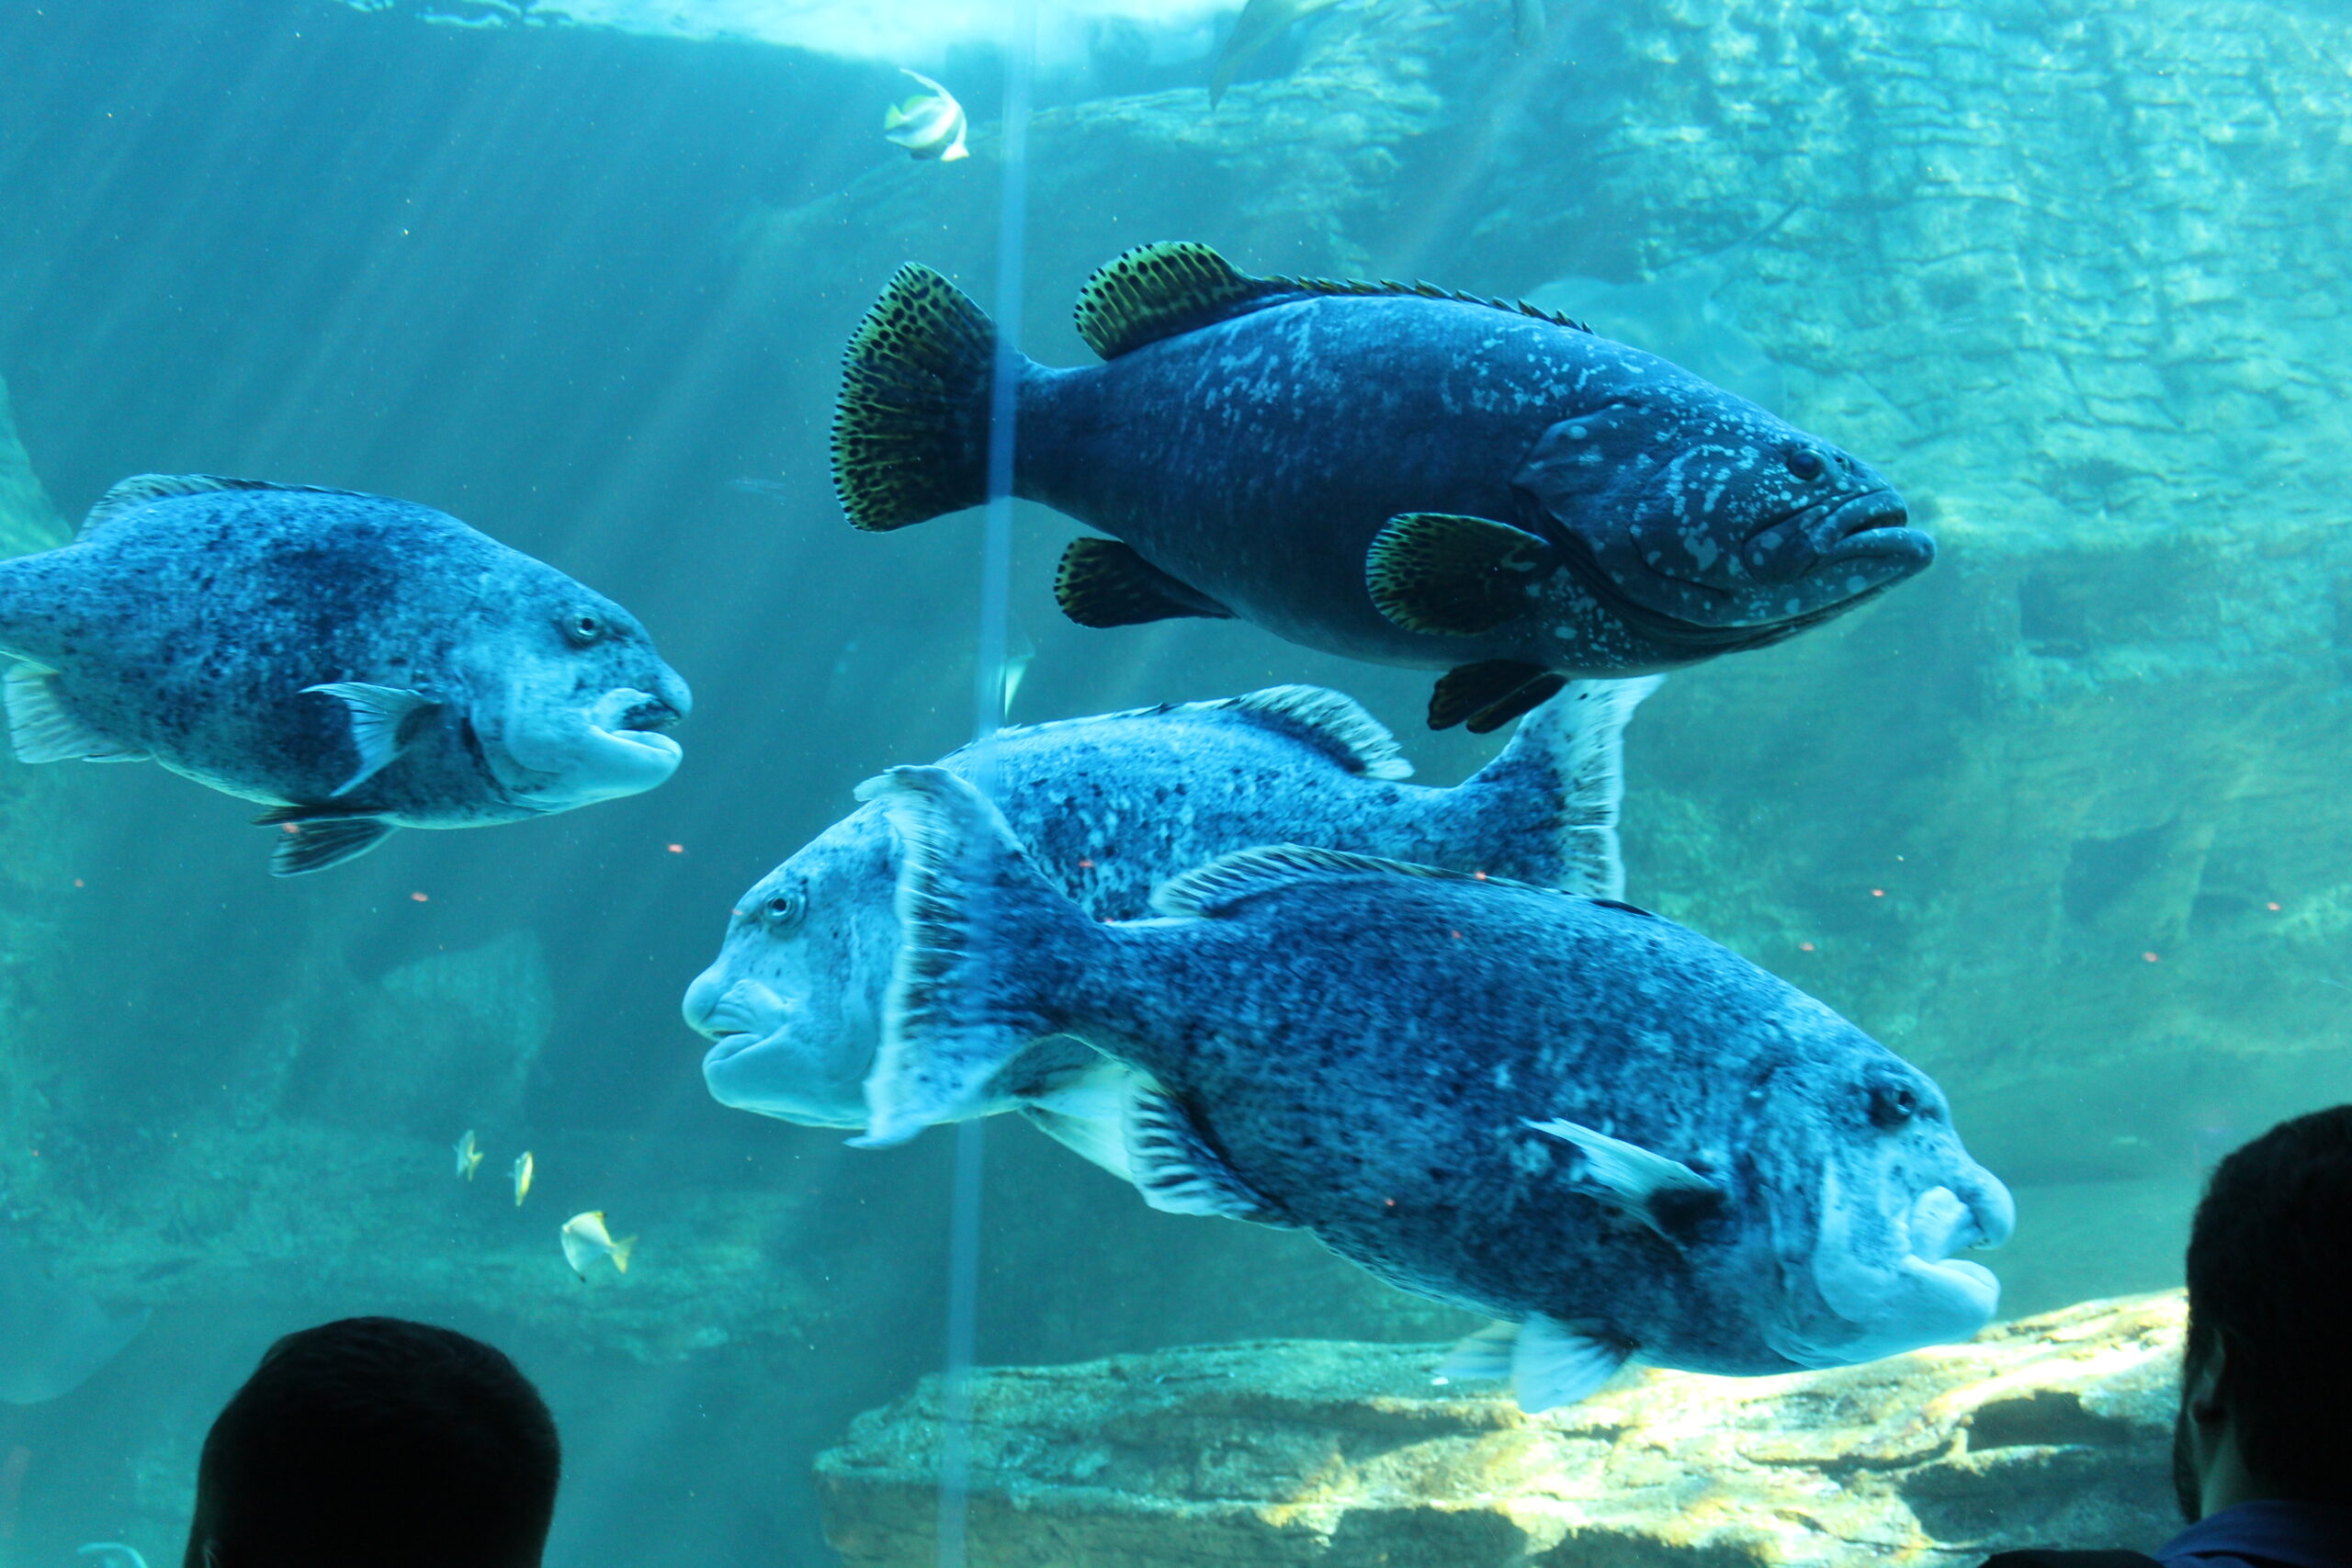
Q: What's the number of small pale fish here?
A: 4